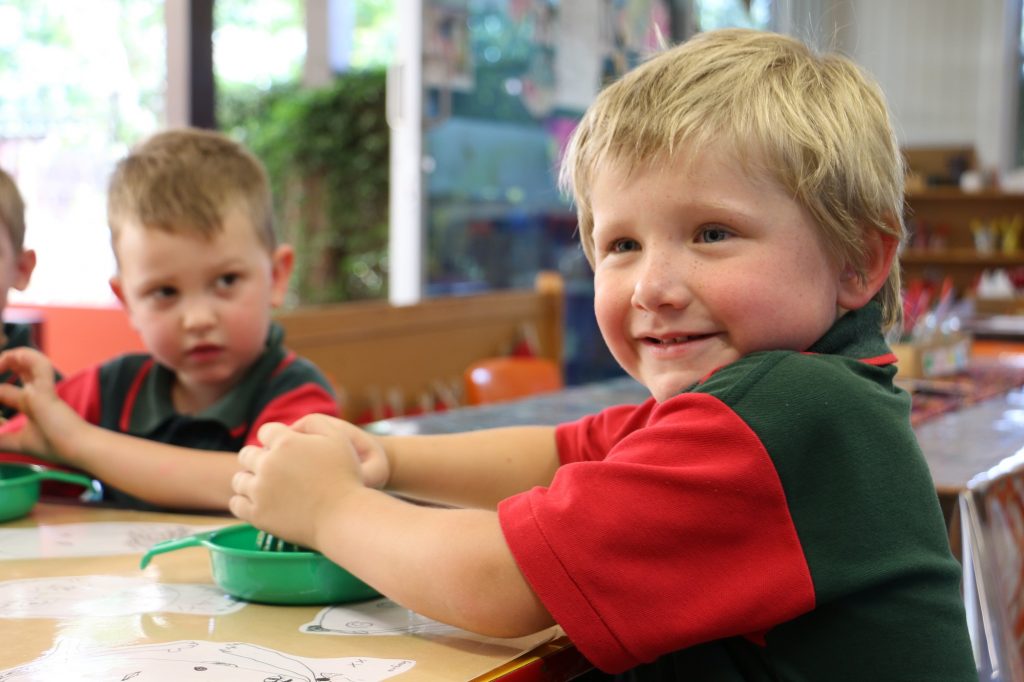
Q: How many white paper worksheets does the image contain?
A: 4